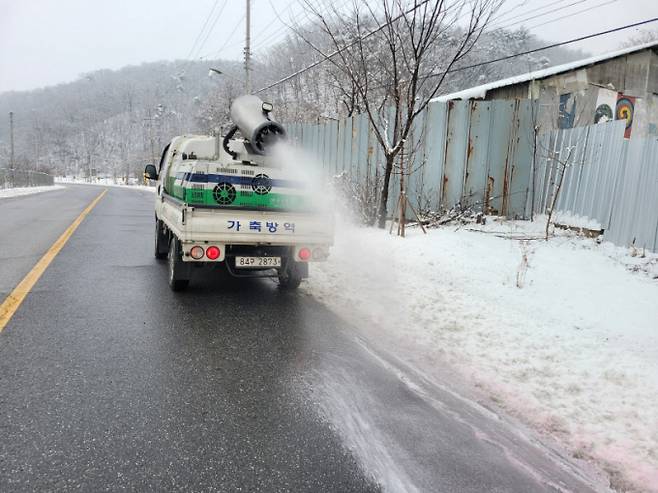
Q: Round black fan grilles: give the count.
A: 2